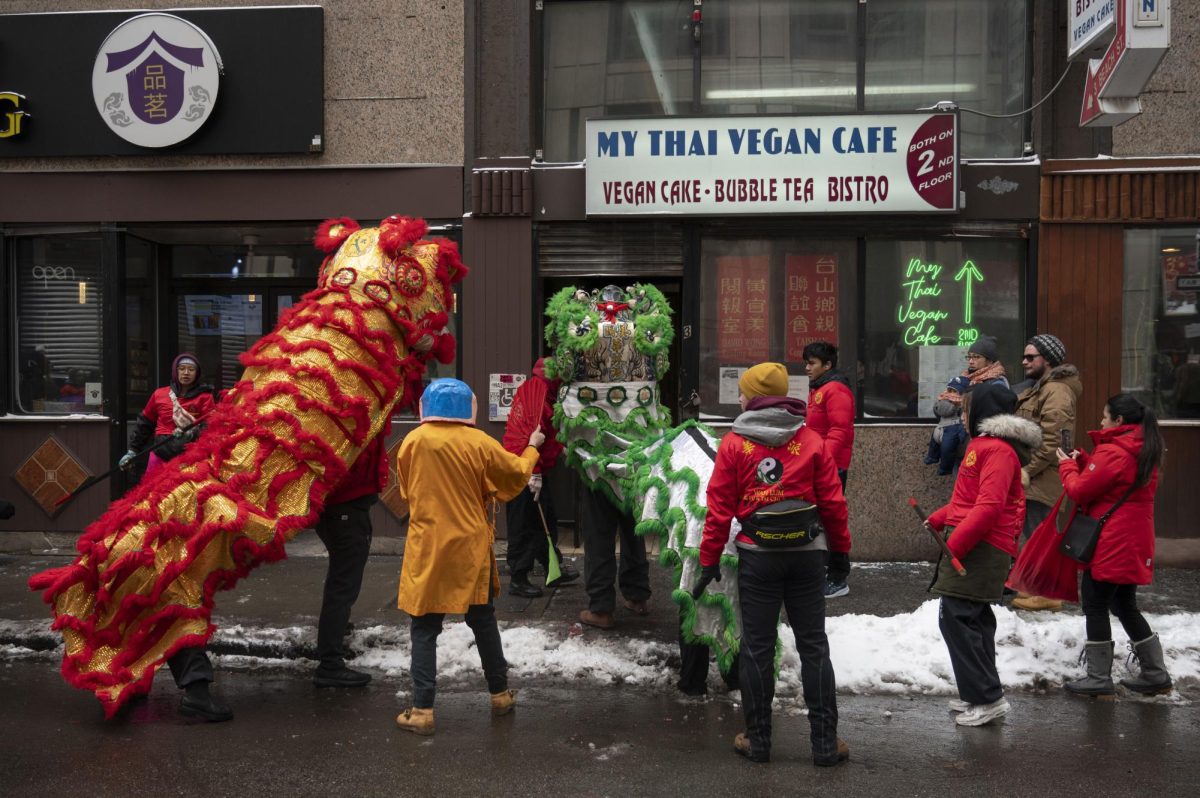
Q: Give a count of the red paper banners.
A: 2